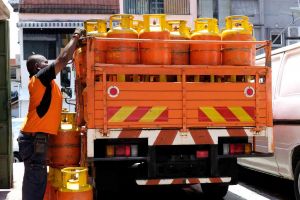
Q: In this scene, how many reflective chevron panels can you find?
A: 2